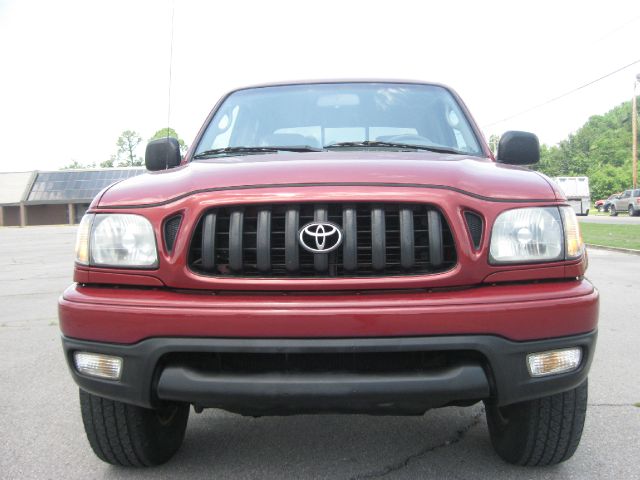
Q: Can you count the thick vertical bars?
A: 9